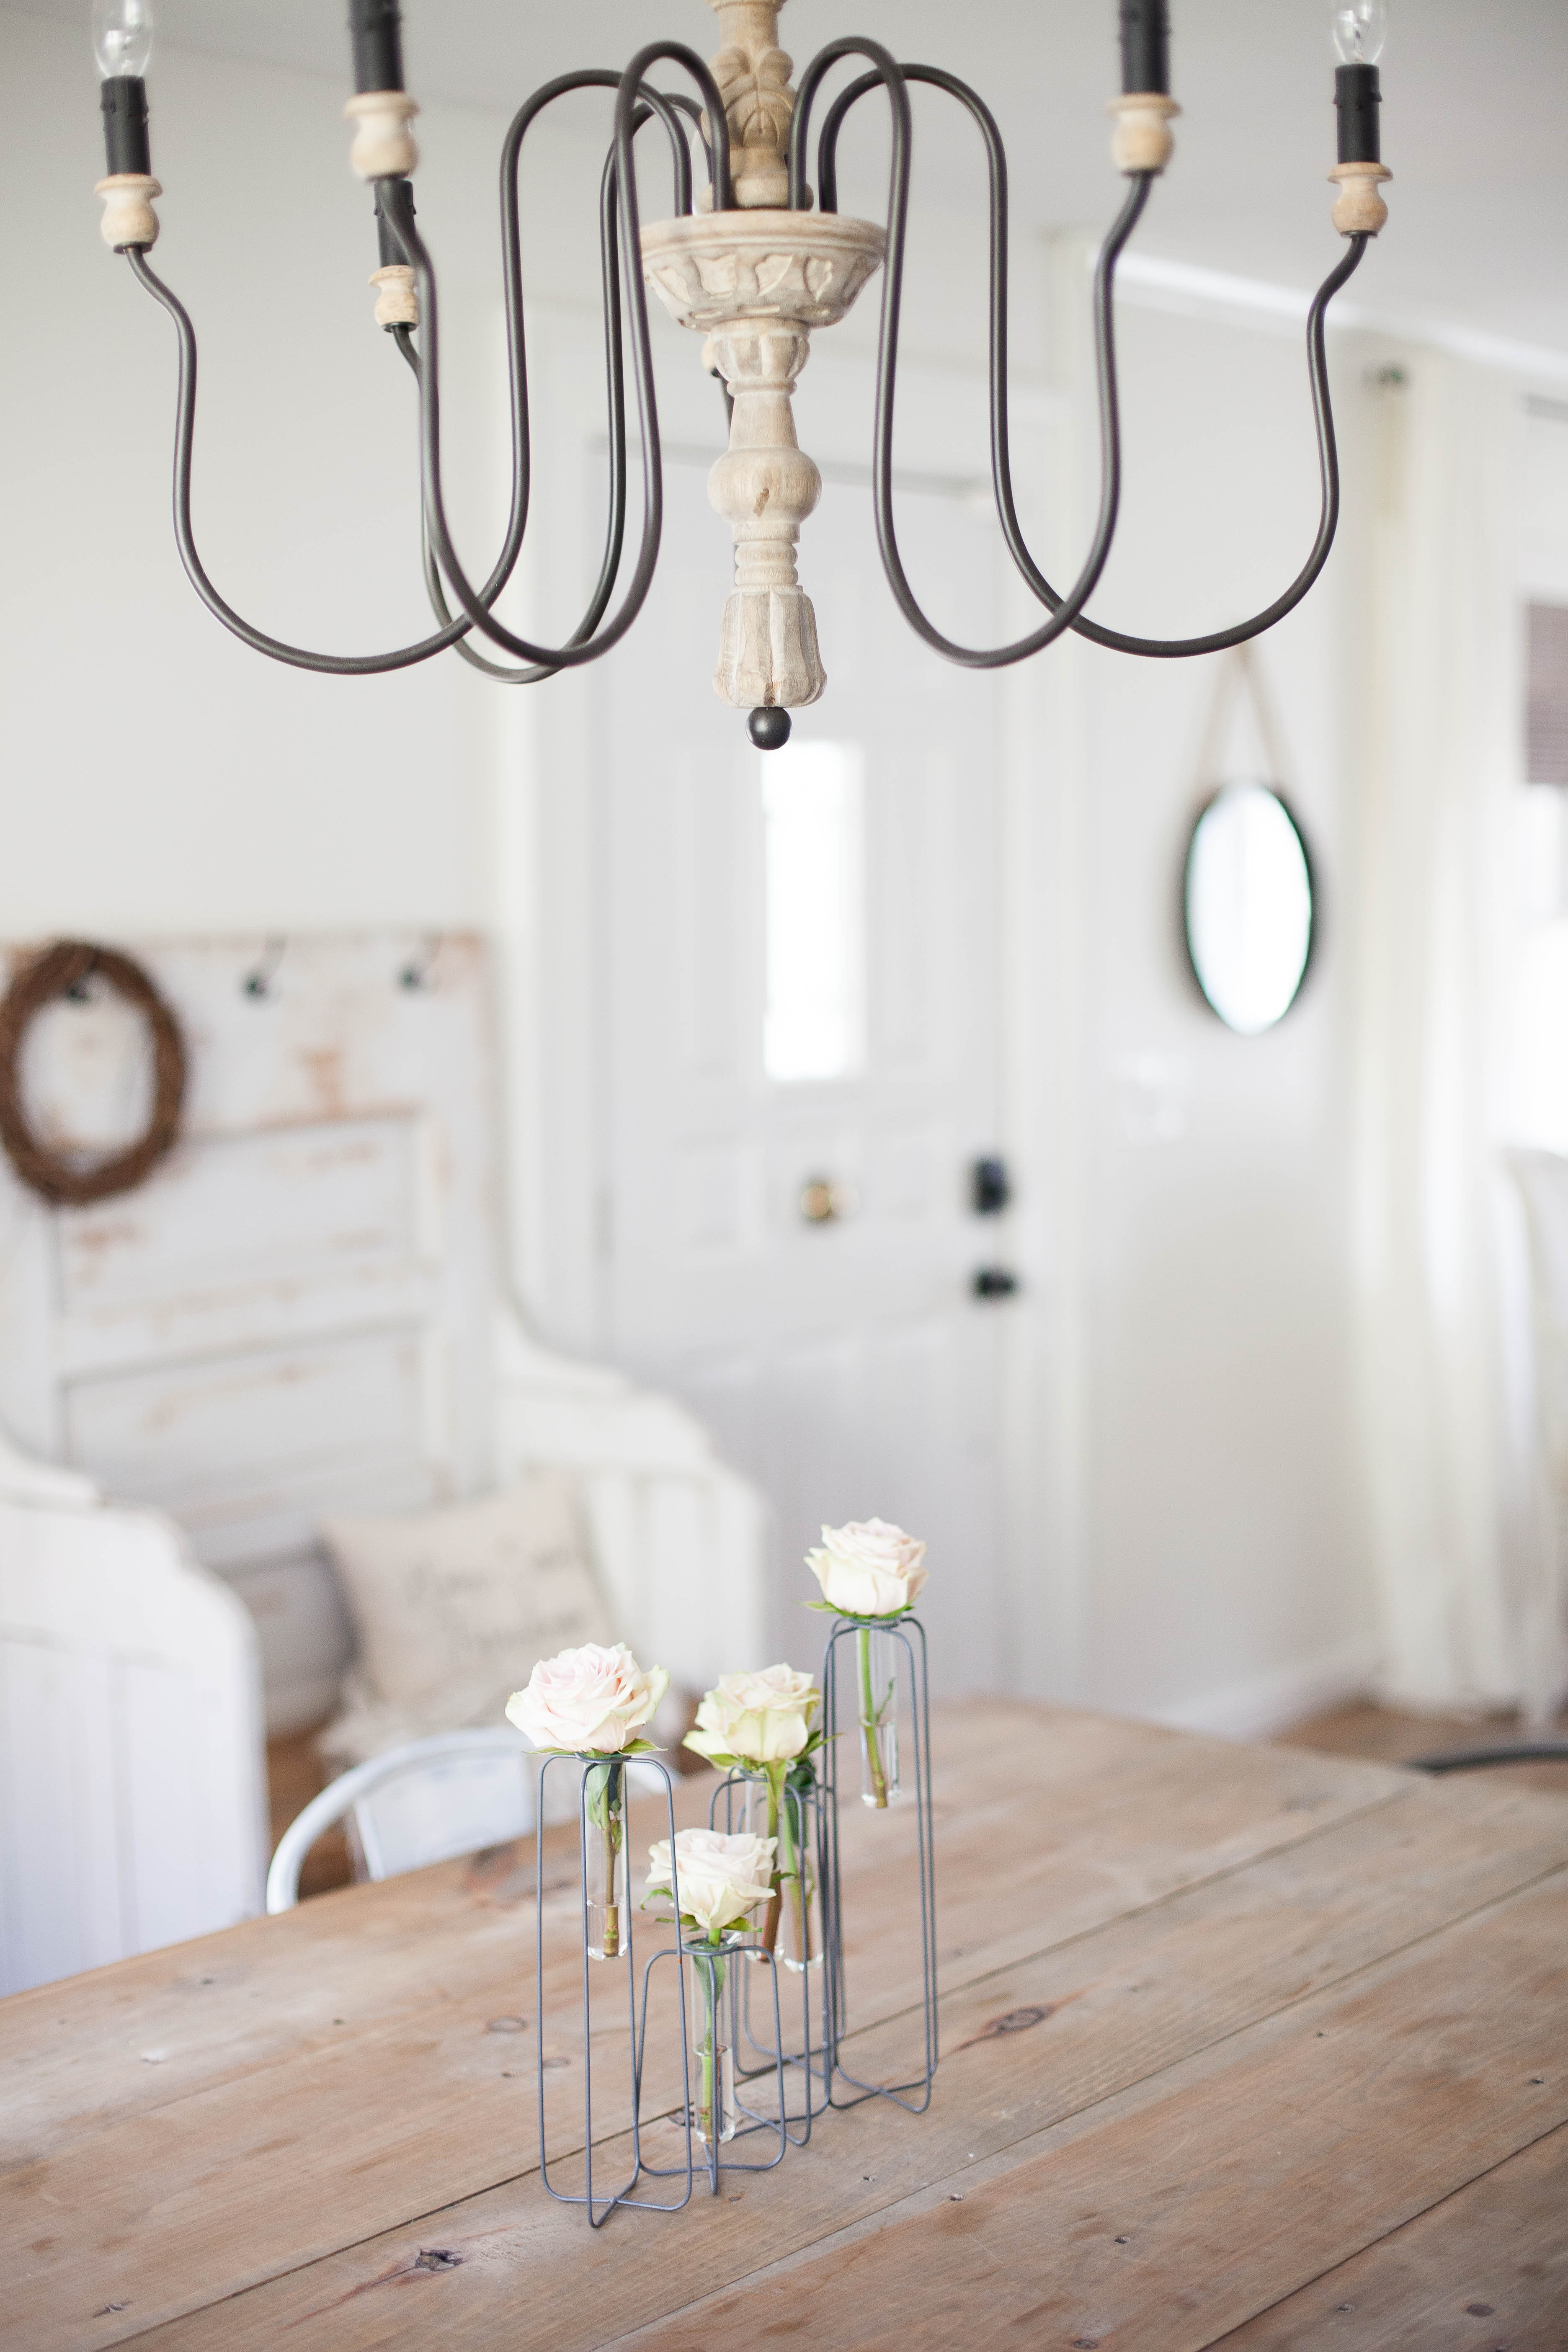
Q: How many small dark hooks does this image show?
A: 3